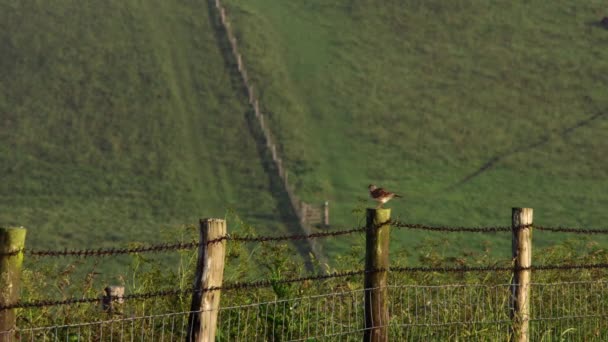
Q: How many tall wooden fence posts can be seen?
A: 4